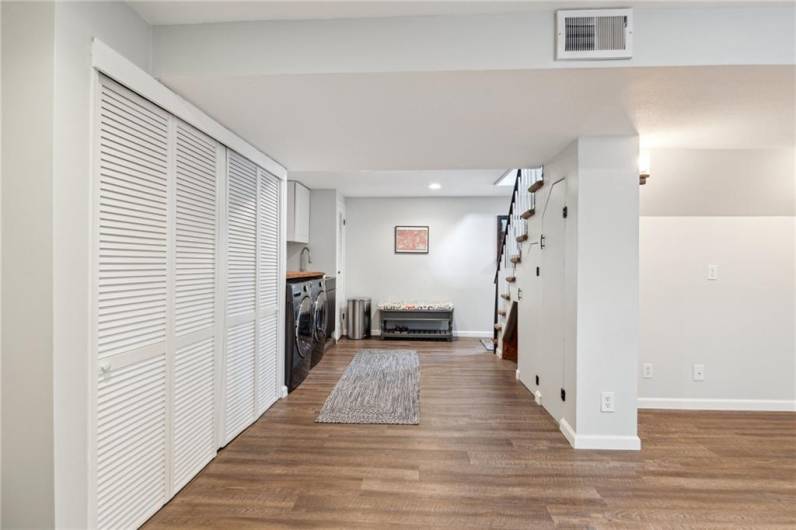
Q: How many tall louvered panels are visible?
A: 4